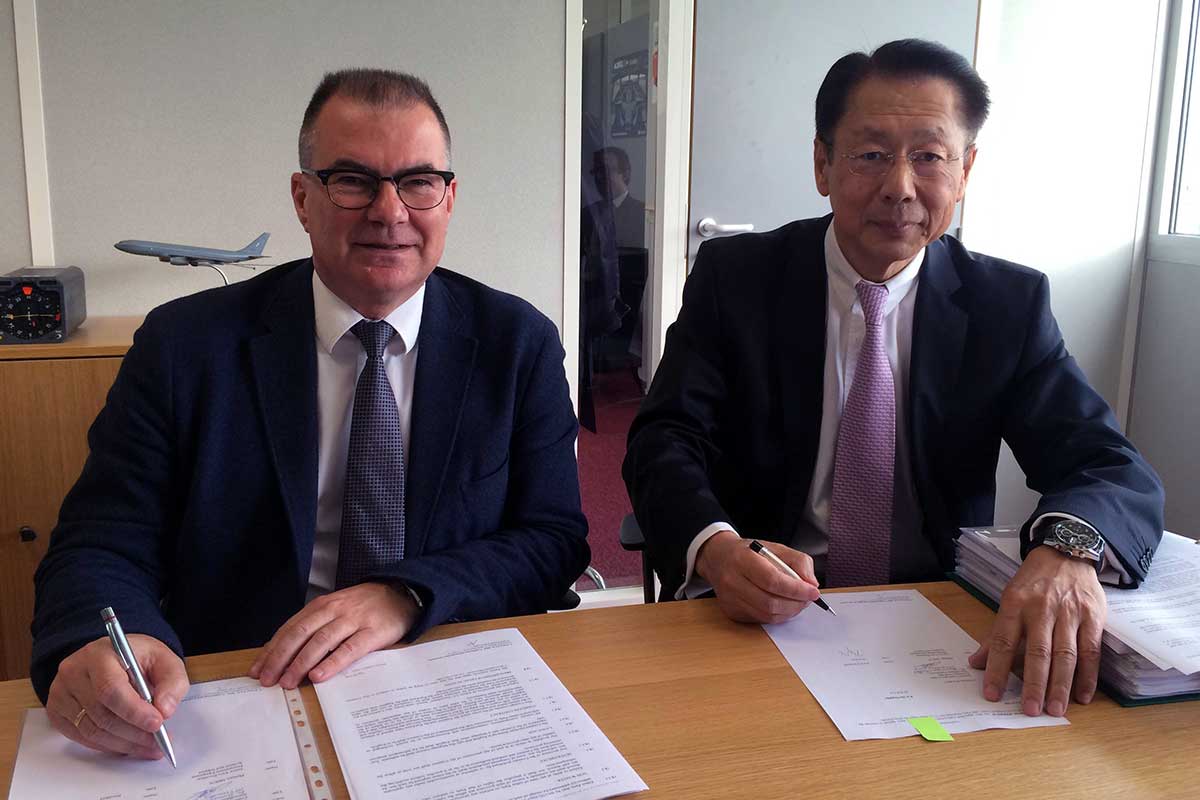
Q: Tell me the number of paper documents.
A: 4